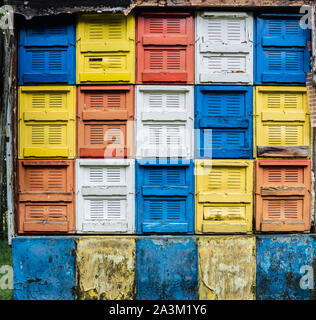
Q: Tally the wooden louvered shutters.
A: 15